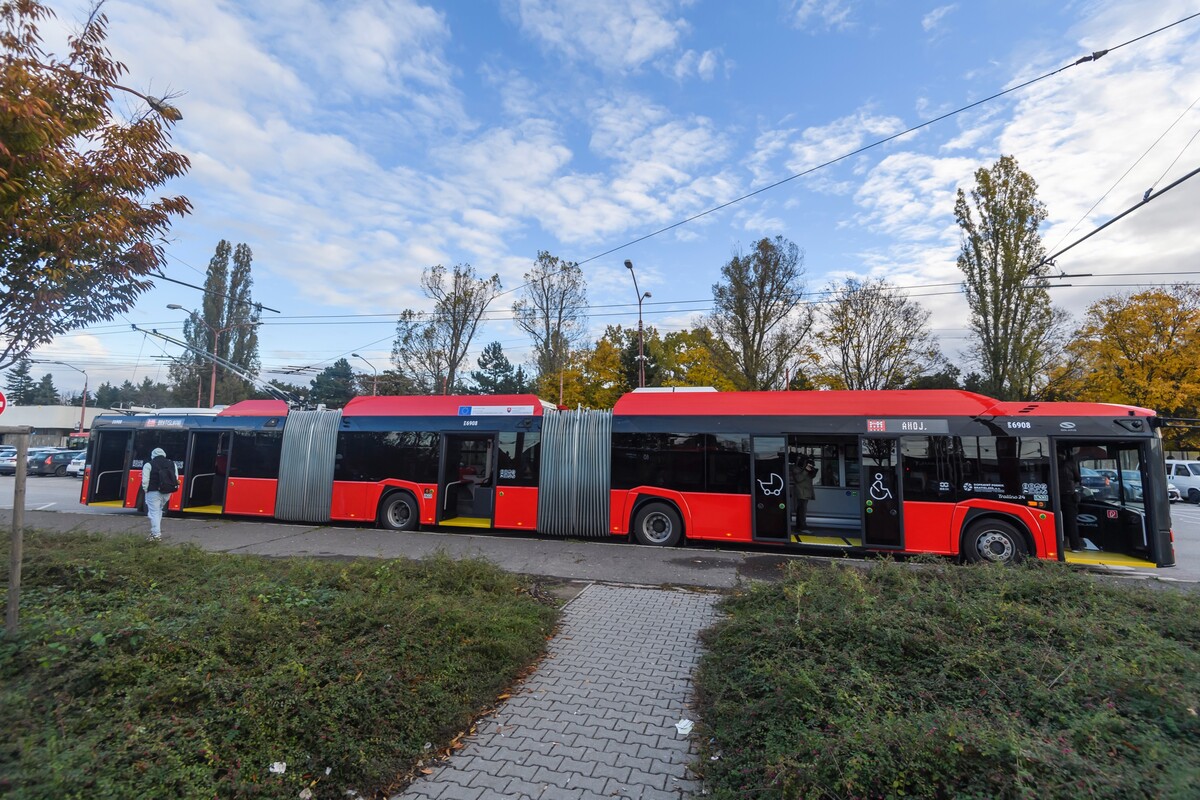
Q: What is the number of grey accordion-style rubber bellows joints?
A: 2